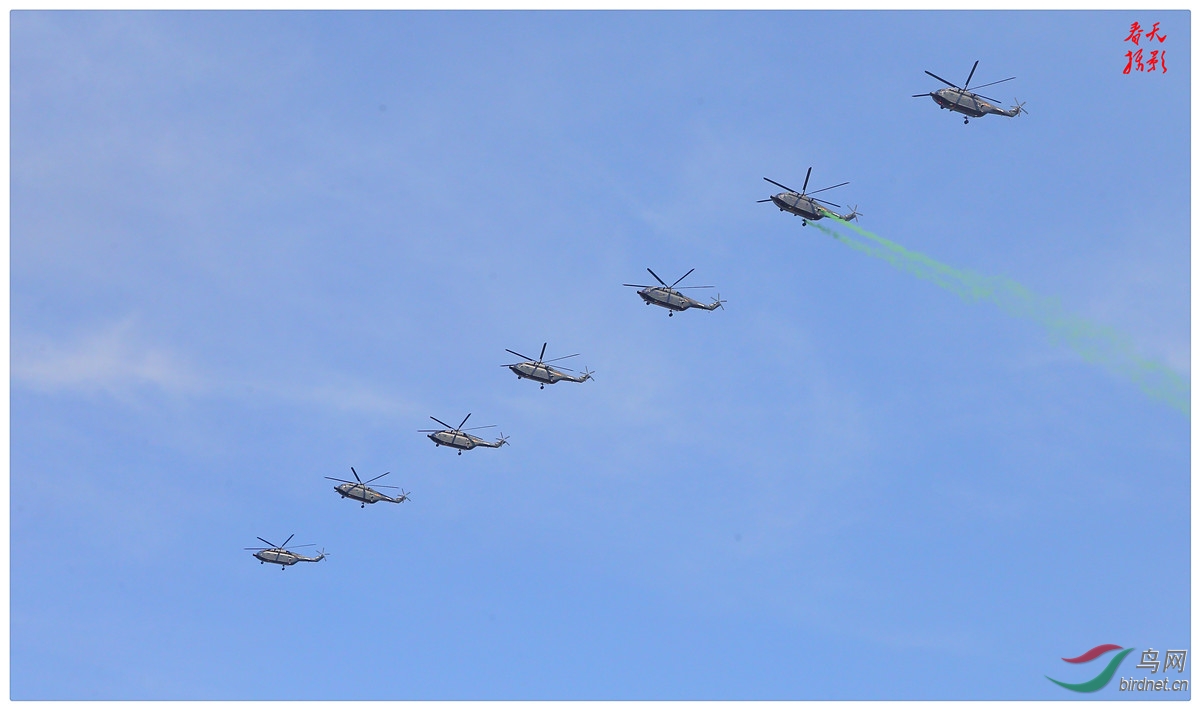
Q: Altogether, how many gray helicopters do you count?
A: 7